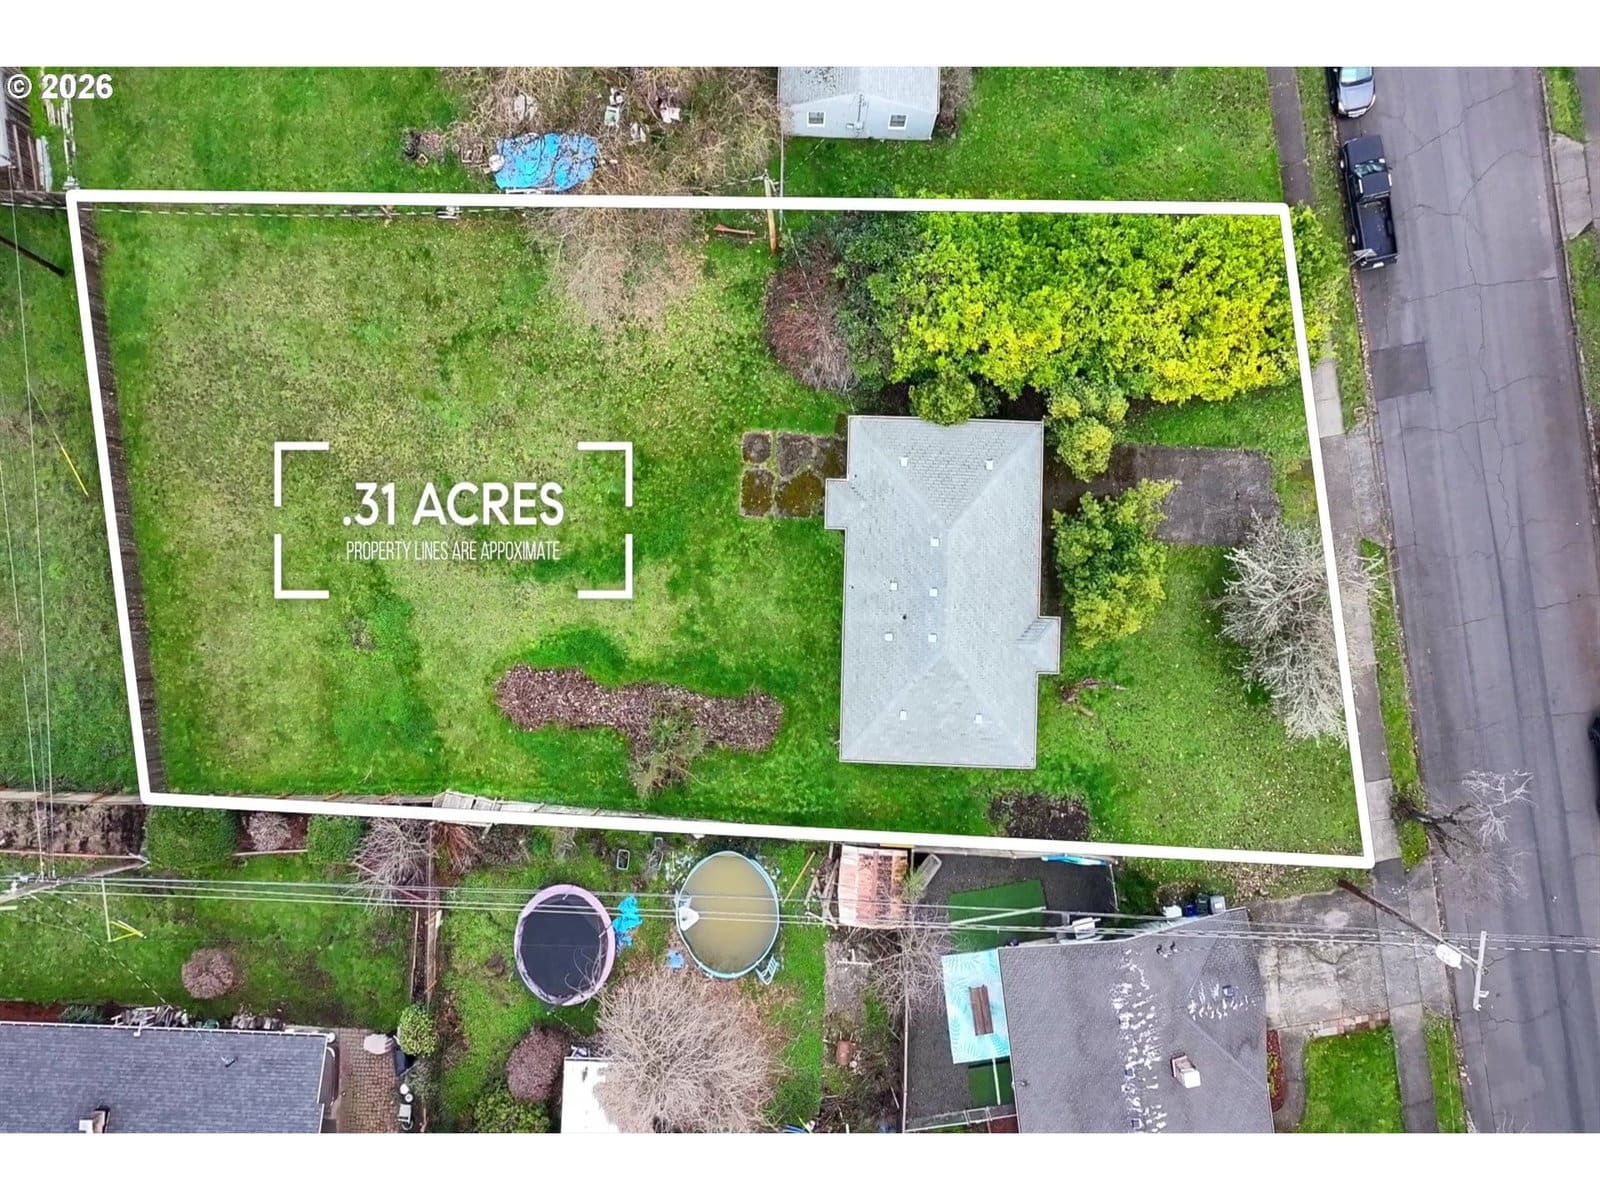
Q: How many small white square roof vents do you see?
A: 9